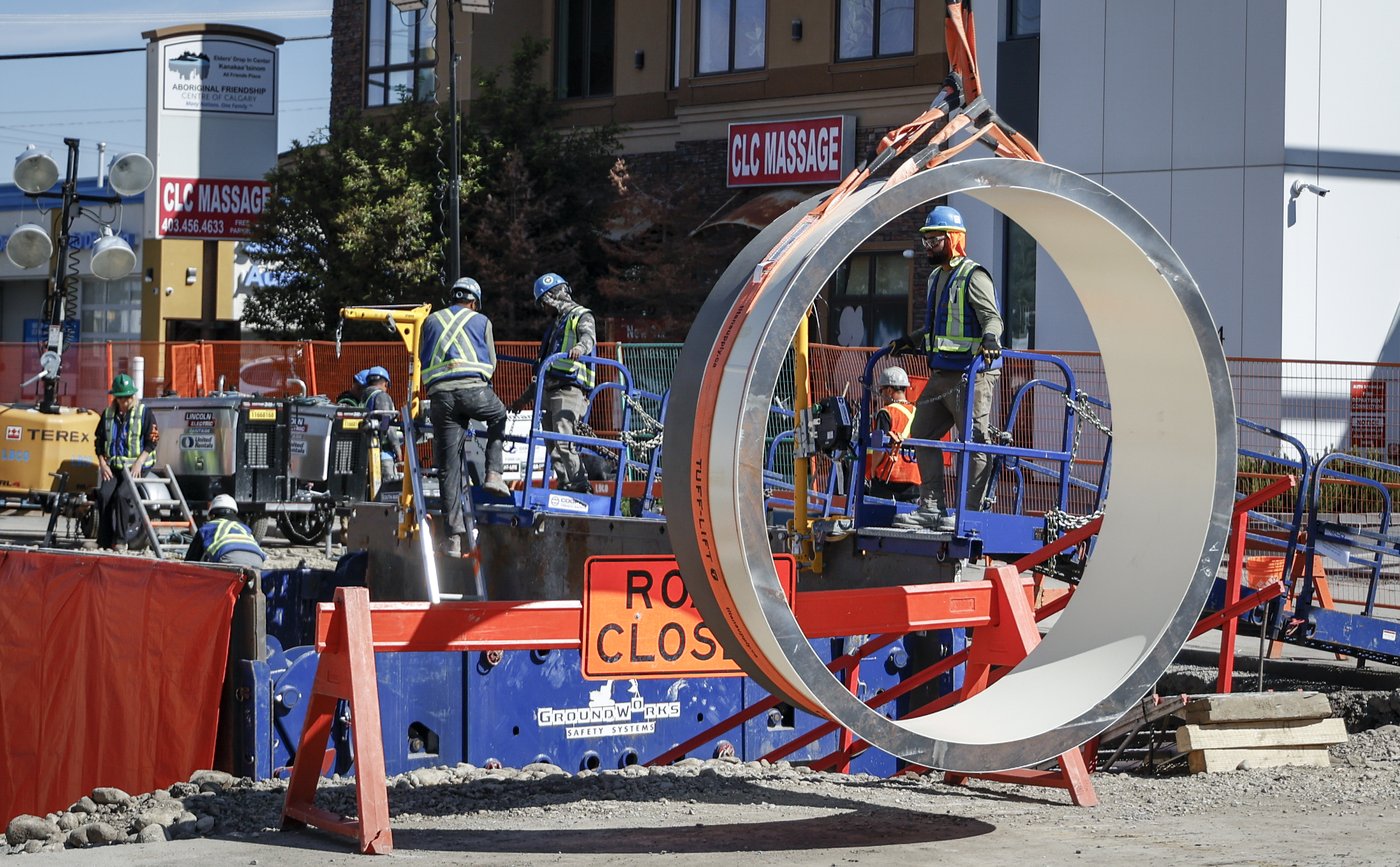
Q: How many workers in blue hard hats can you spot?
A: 5